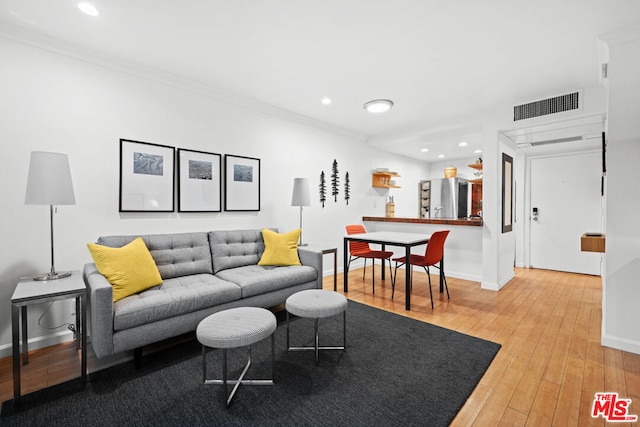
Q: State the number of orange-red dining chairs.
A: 2